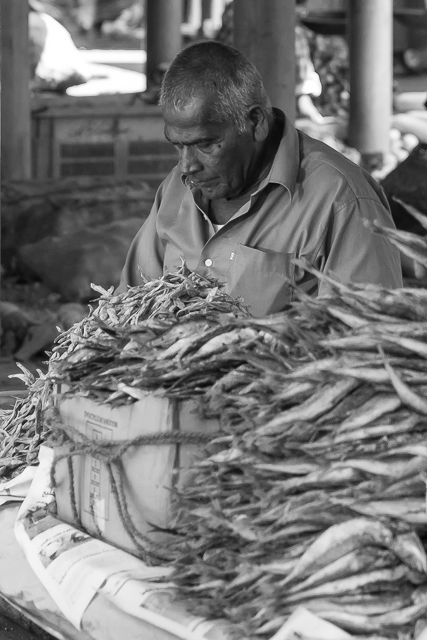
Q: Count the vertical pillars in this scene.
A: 4